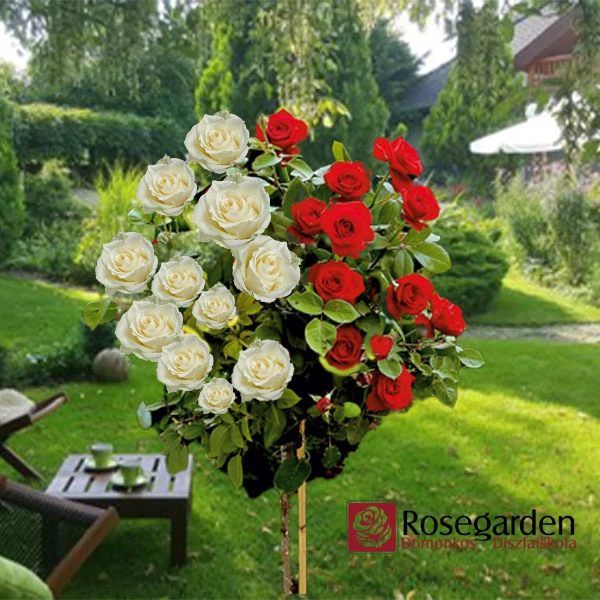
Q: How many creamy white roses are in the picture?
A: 11